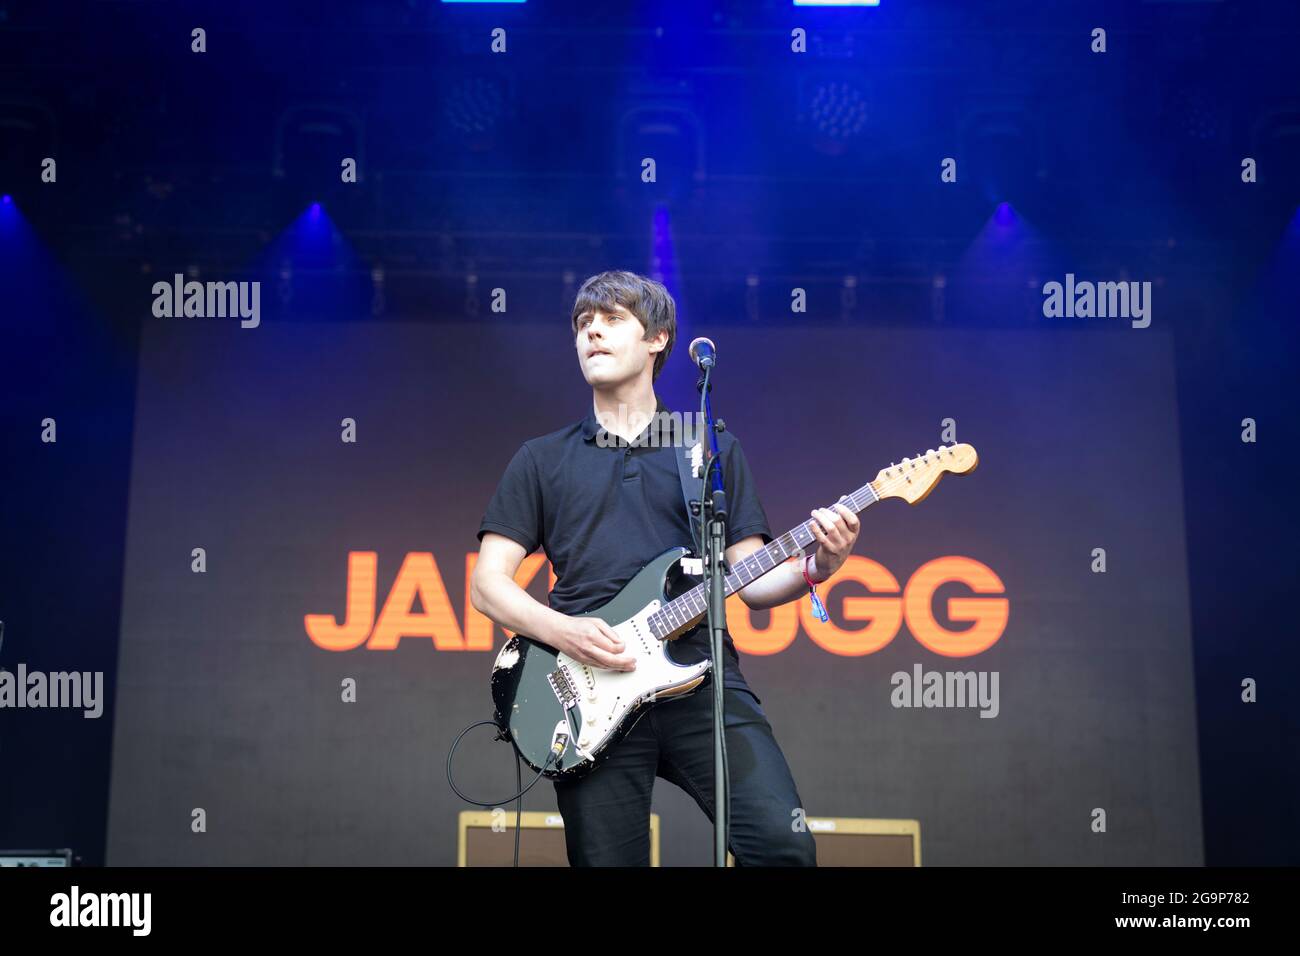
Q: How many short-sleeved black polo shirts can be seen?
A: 1